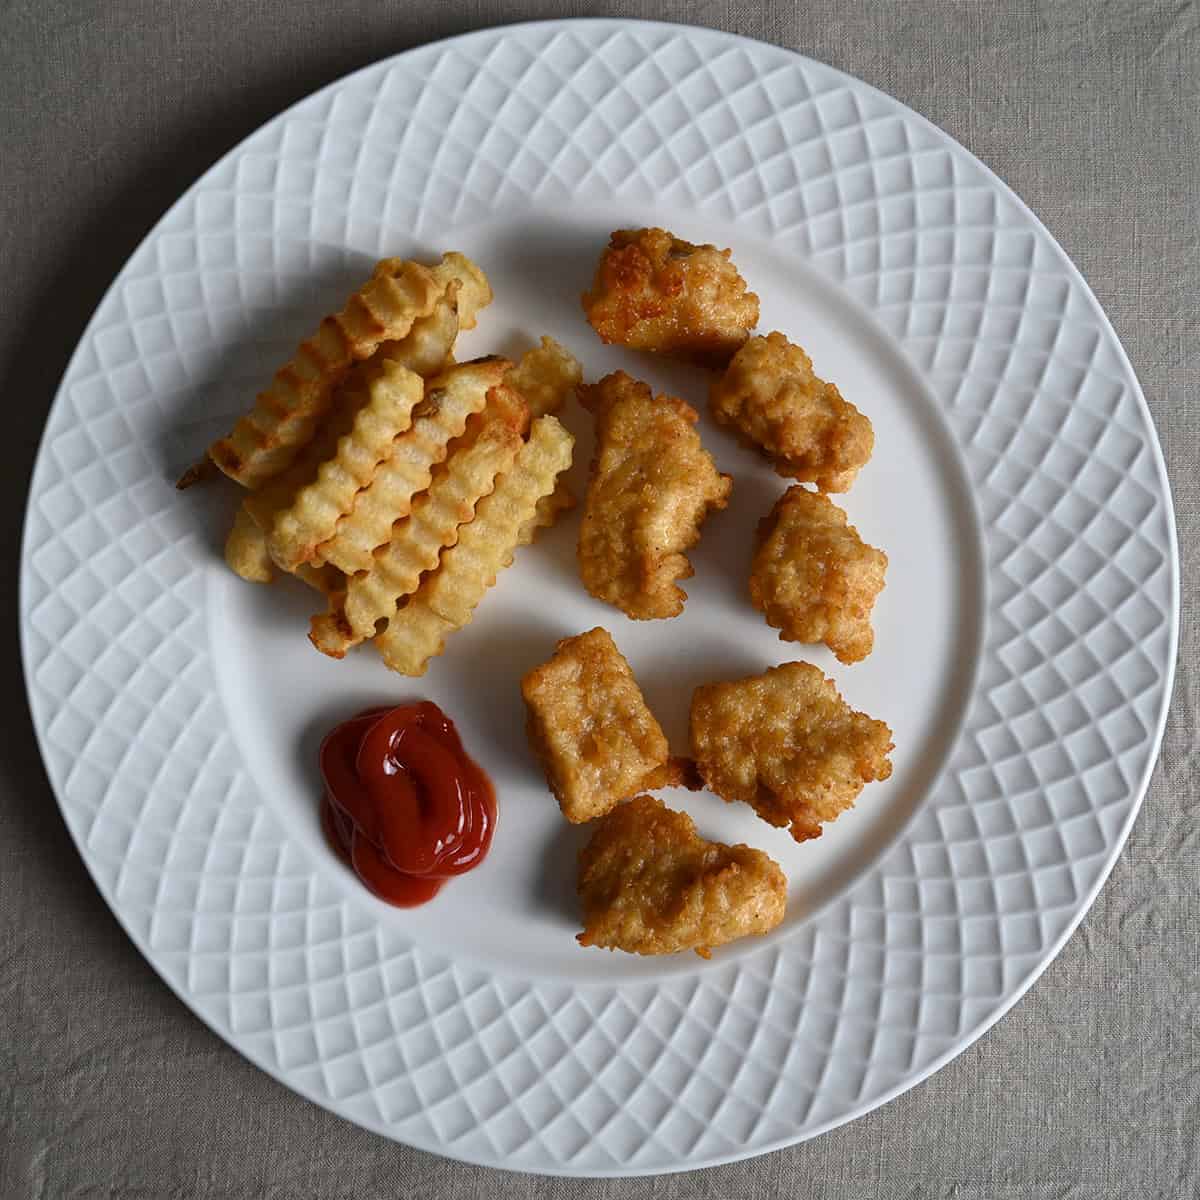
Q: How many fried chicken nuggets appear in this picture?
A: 7